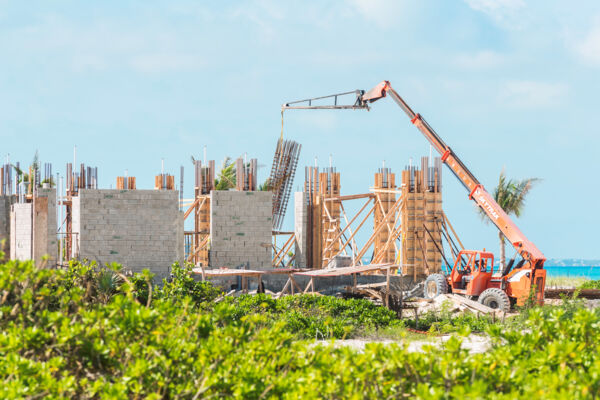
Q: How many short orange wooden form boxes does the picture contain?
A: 2